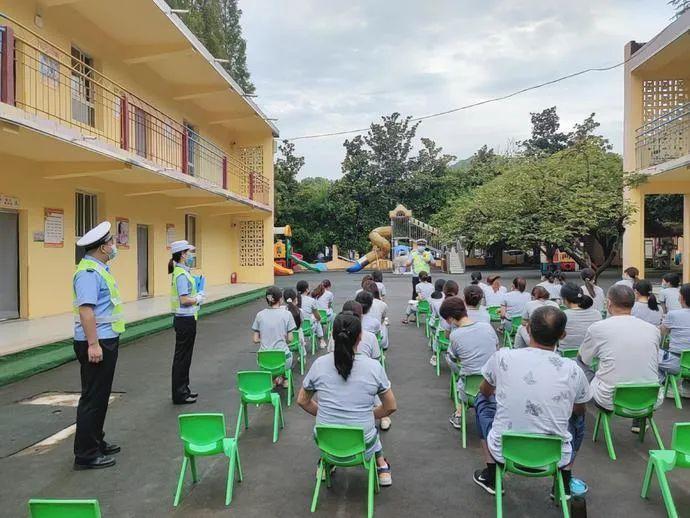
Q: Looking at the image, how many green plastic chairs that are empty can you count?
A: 4